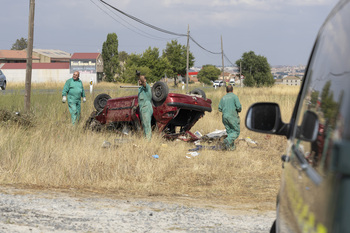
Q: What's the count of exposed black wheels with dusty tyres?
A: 3